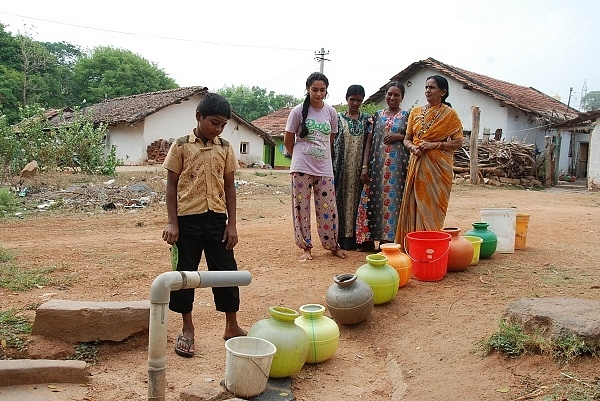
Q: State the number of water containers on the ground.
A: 12